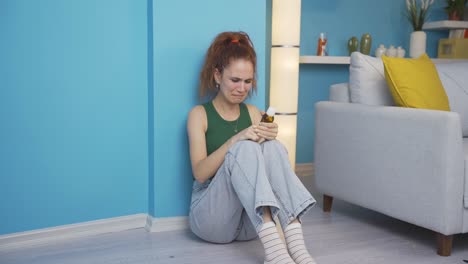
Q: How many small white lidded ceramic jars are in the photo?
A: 3